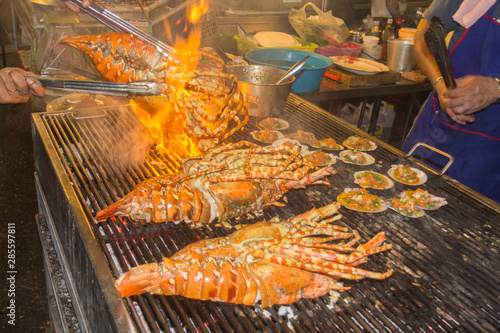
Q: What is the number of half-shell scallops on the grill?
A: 13